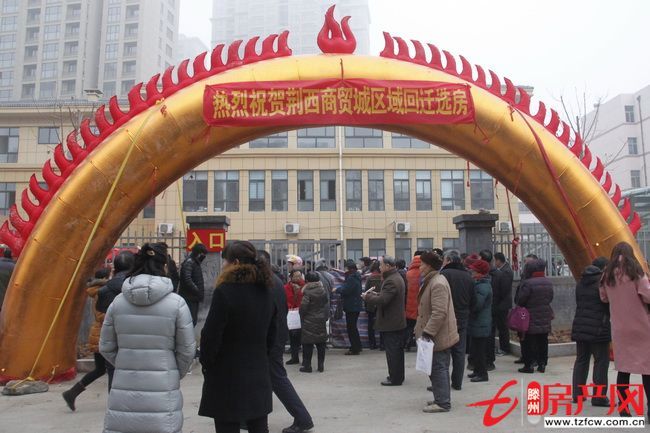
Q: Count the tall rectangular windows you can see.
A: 12